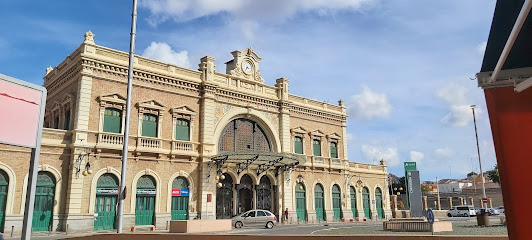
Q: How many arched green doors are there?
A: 11